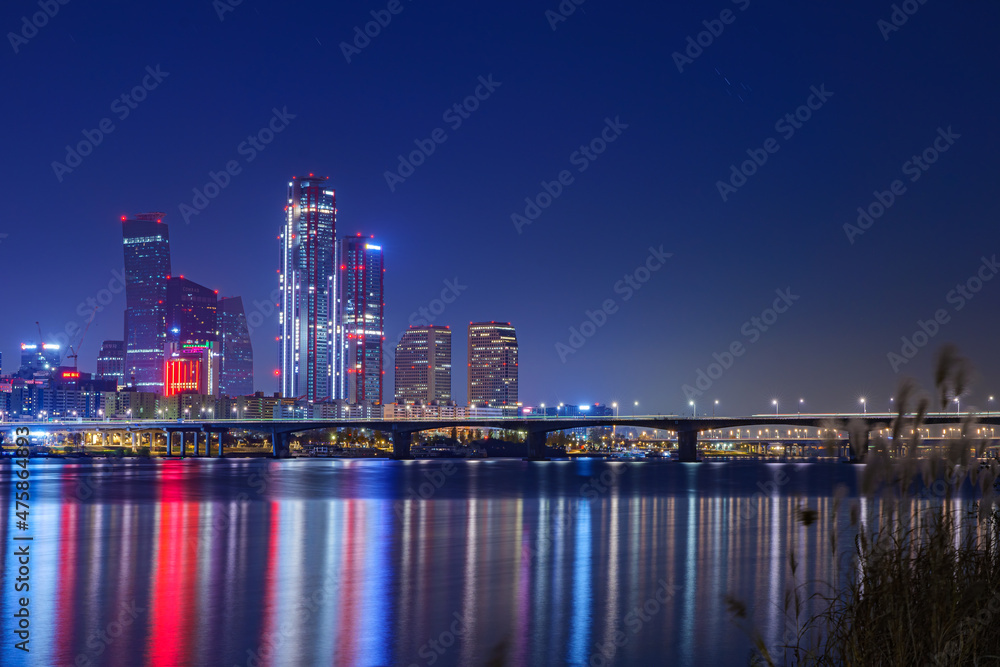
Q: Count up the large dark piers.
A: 5